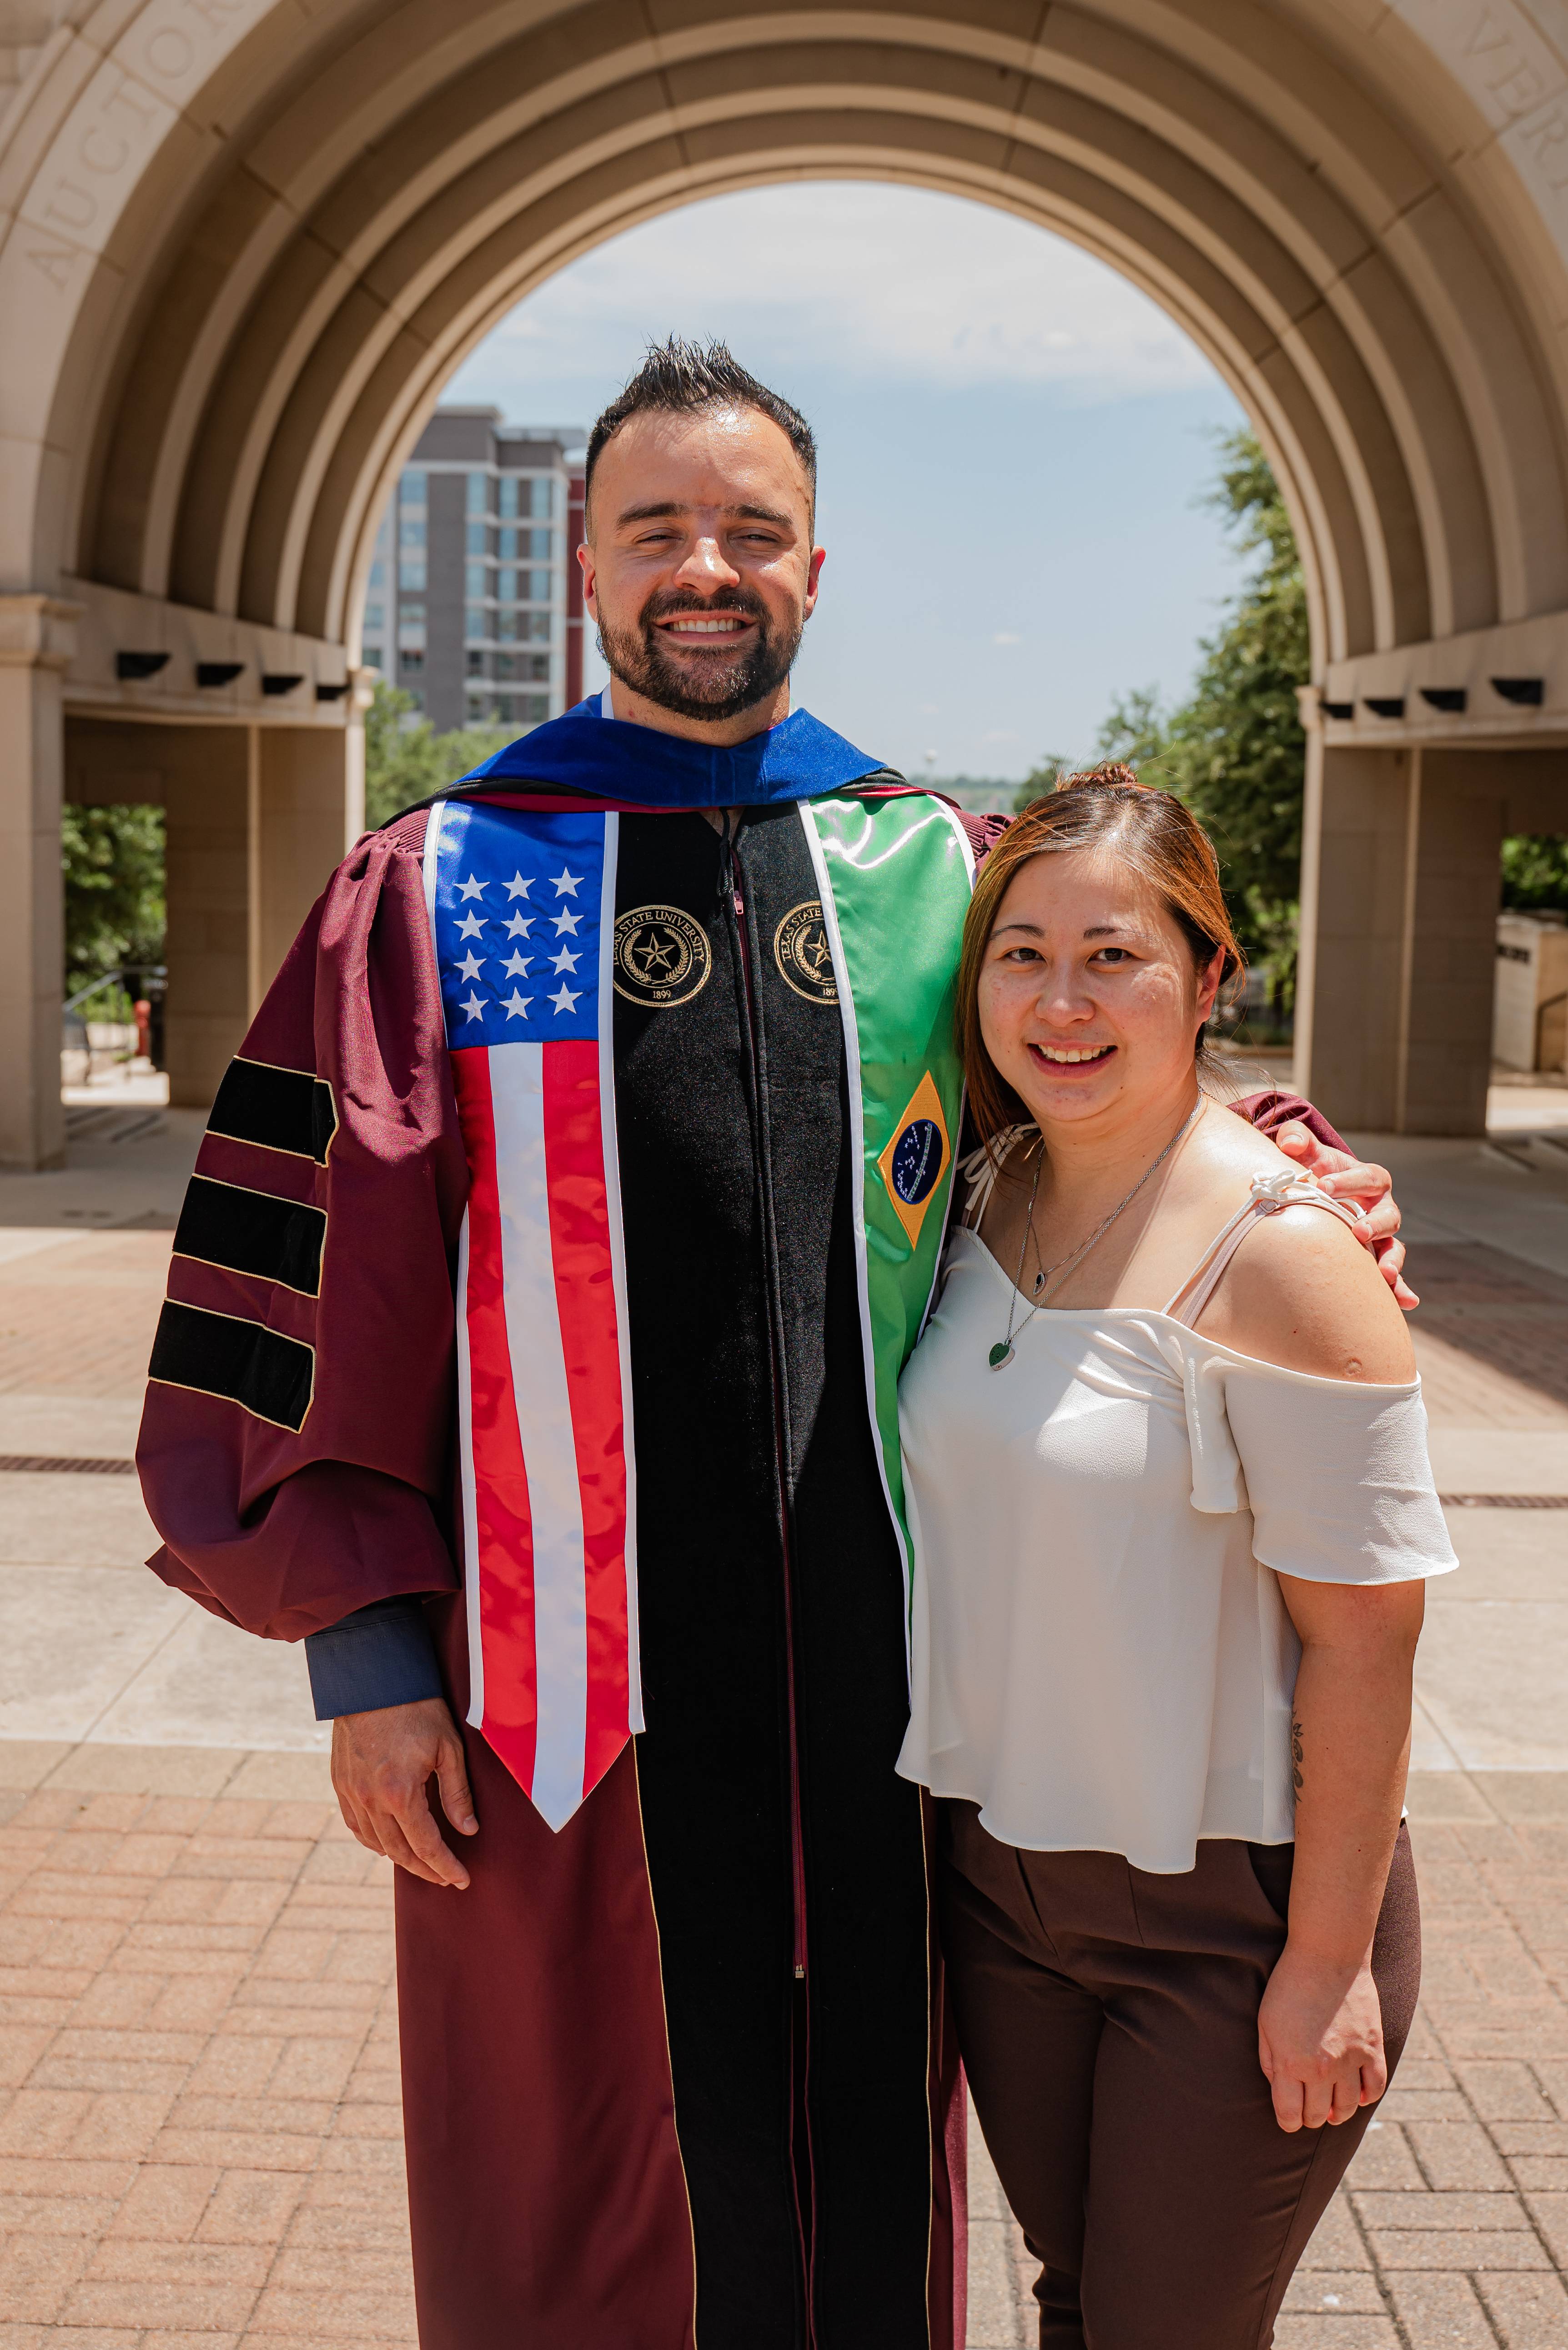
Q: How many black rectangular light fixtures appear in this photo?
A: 8